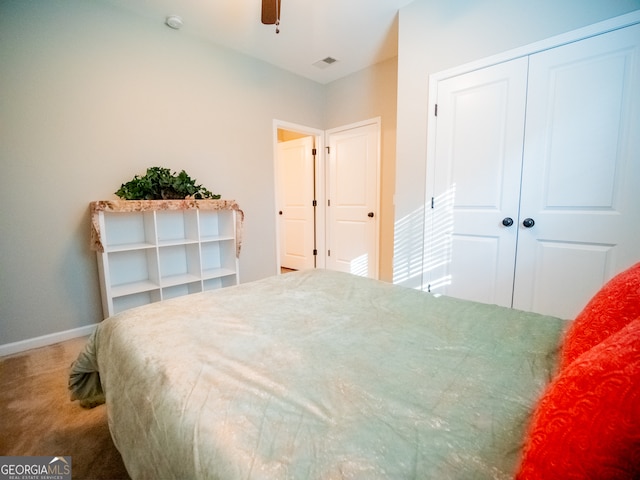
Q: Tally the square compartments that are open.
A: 9